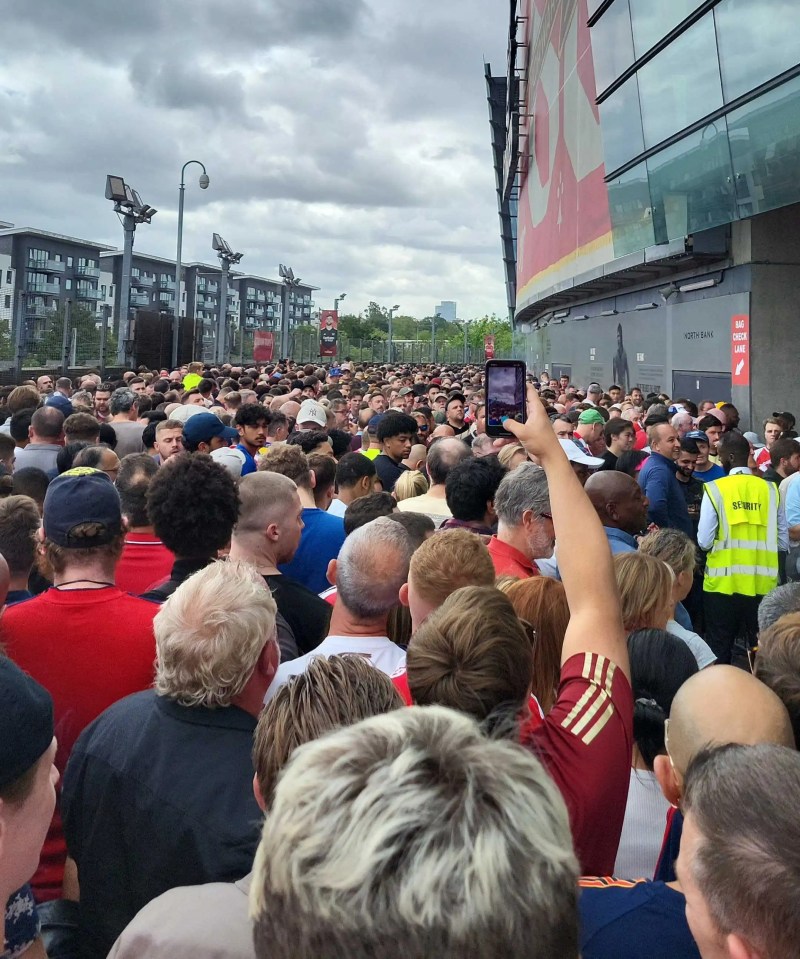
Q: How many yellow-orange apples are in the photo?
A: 0